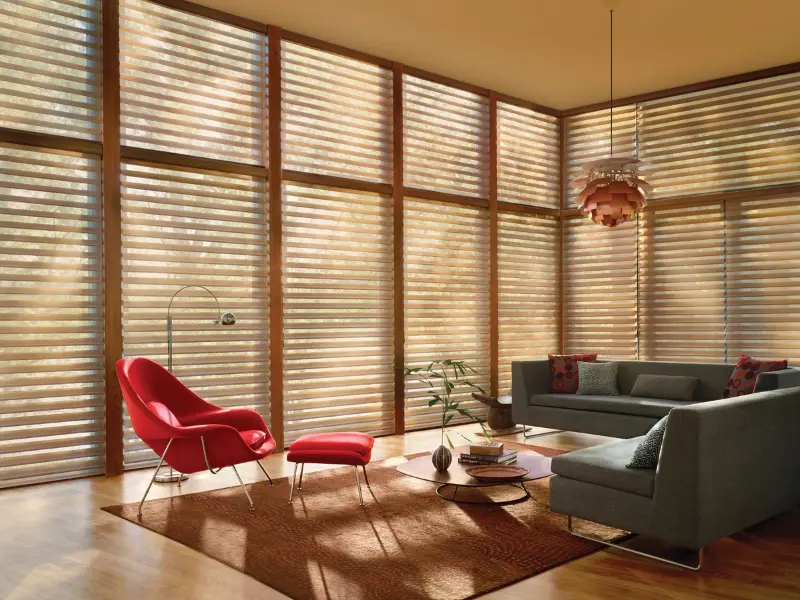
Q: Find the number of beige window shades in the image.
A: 15